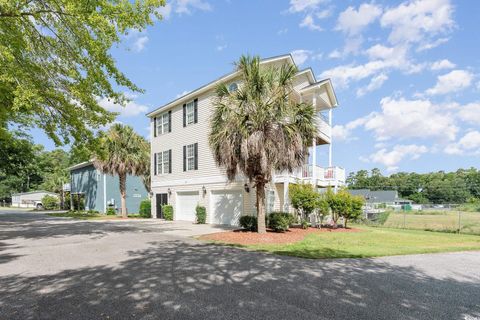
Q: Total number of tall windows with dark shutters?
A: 4